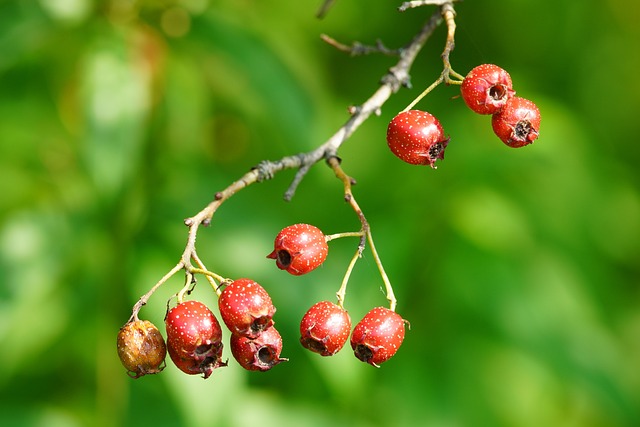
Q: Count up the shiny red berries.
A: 9